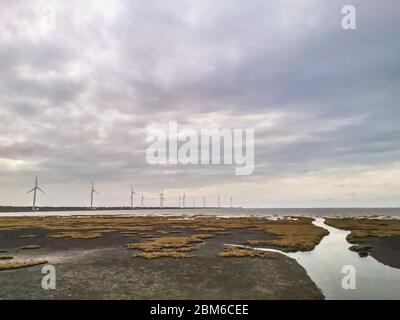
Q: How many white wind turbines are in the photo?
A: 11